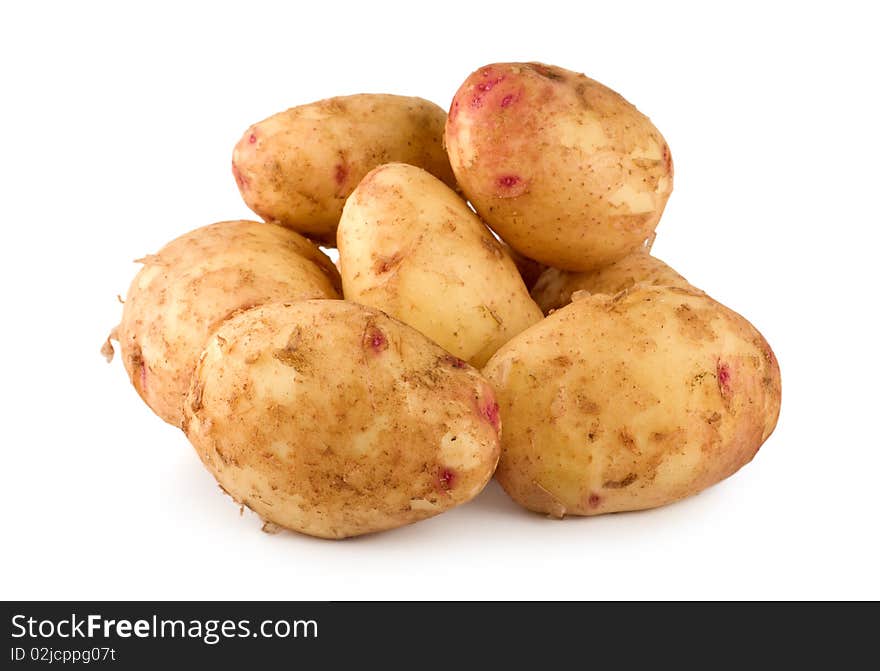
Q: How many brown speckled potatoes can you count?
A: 7